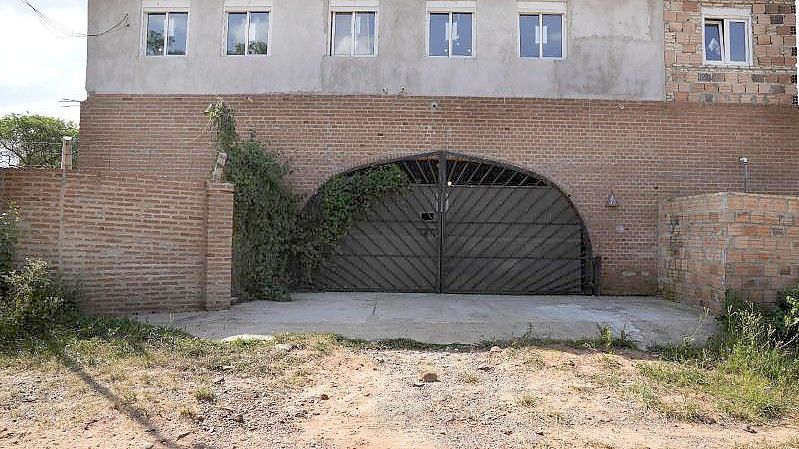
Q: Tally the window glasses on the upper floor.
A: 12